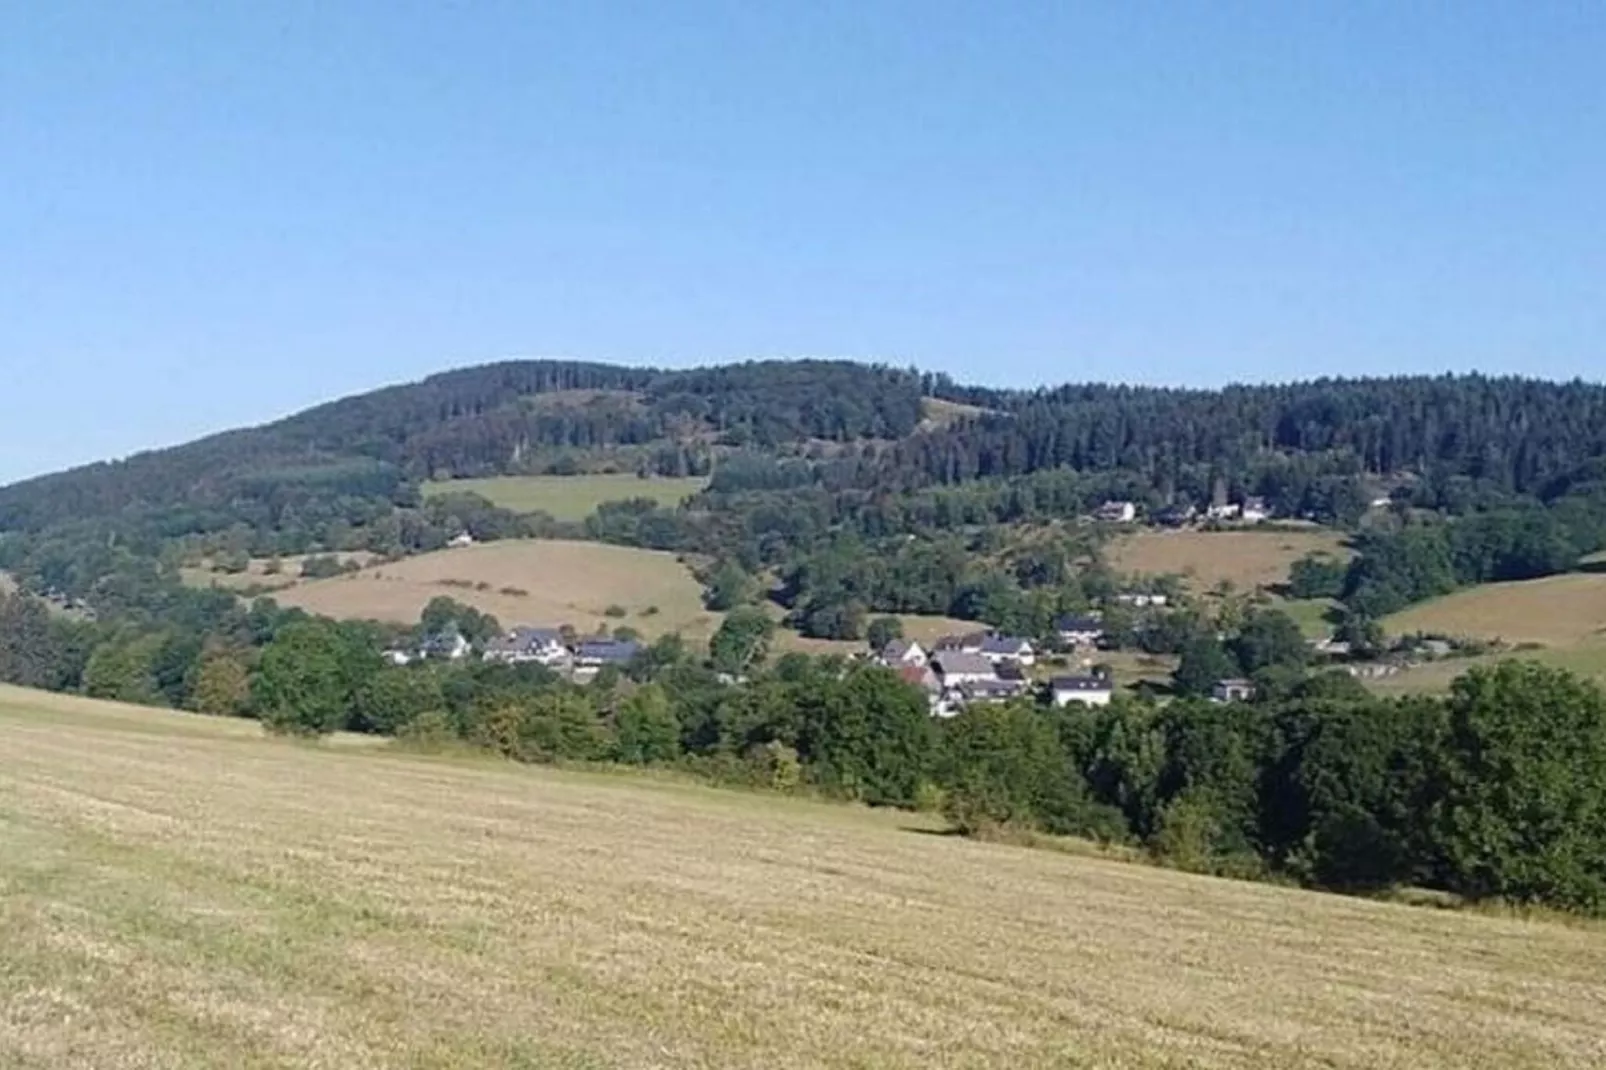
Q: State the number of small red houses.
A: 1